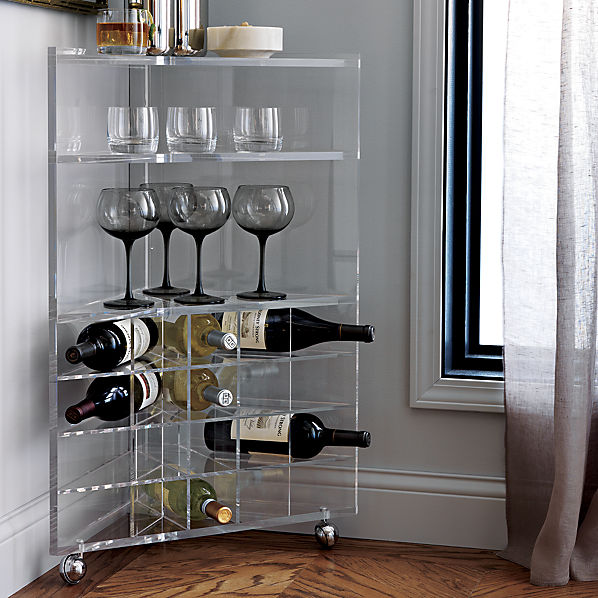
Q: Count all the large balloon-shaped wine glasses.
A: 4